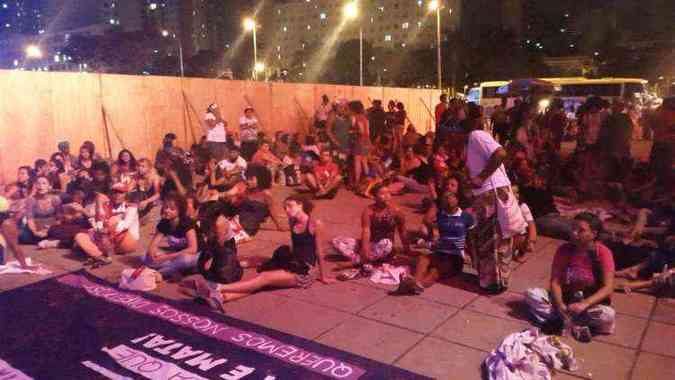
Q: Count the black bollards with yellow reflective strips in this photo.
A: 0